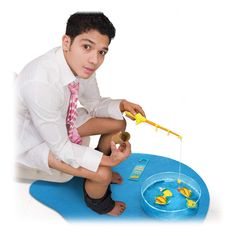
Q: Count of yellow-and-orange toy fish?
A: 4